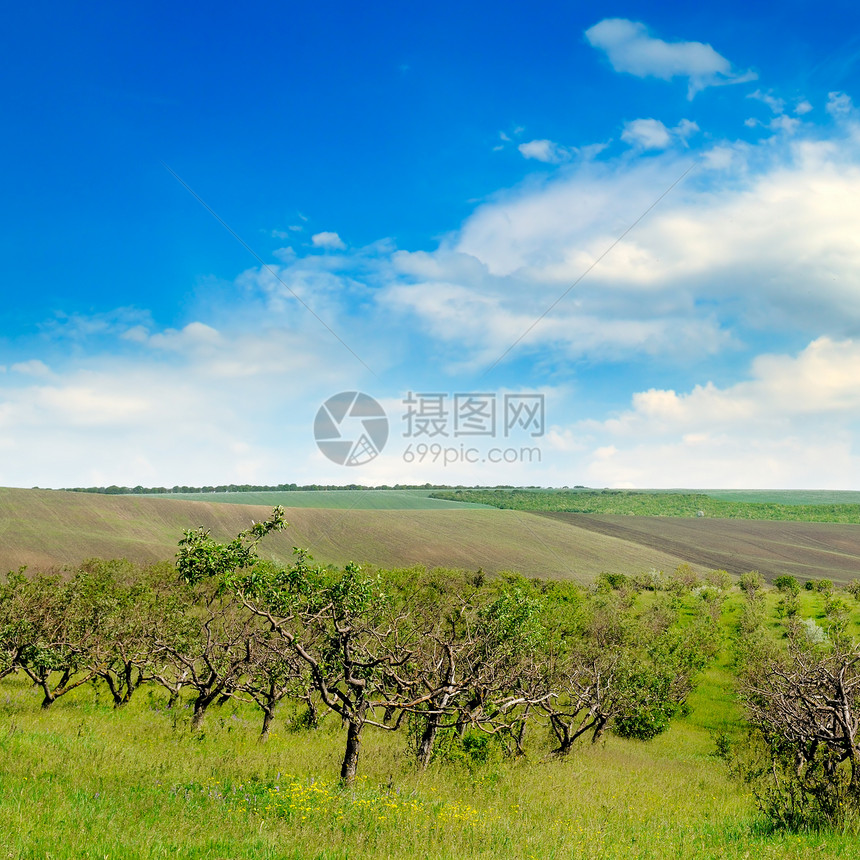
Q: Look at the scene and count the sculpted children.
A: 0